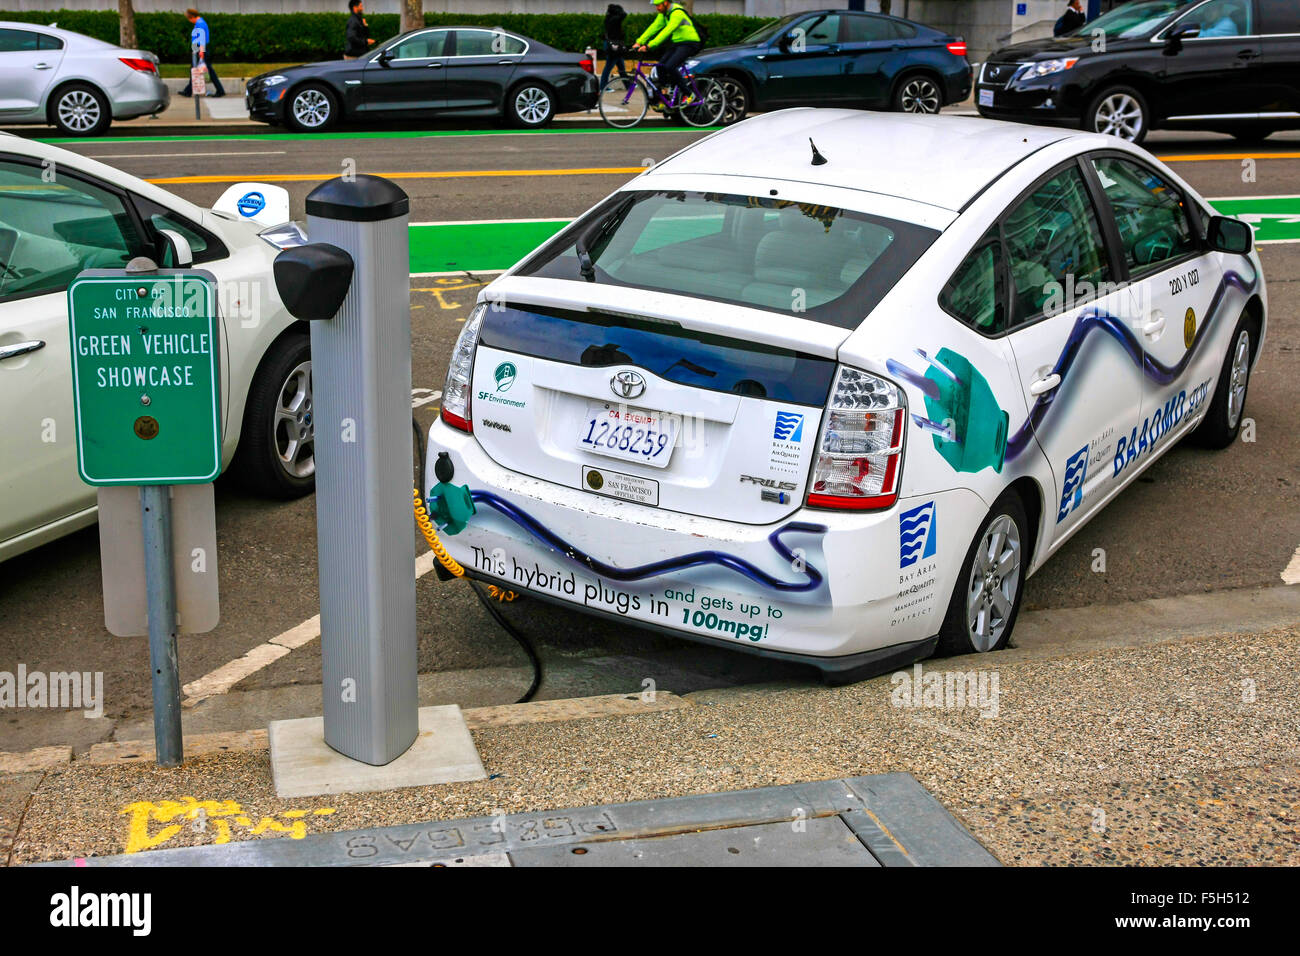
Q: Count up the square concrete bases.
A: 1